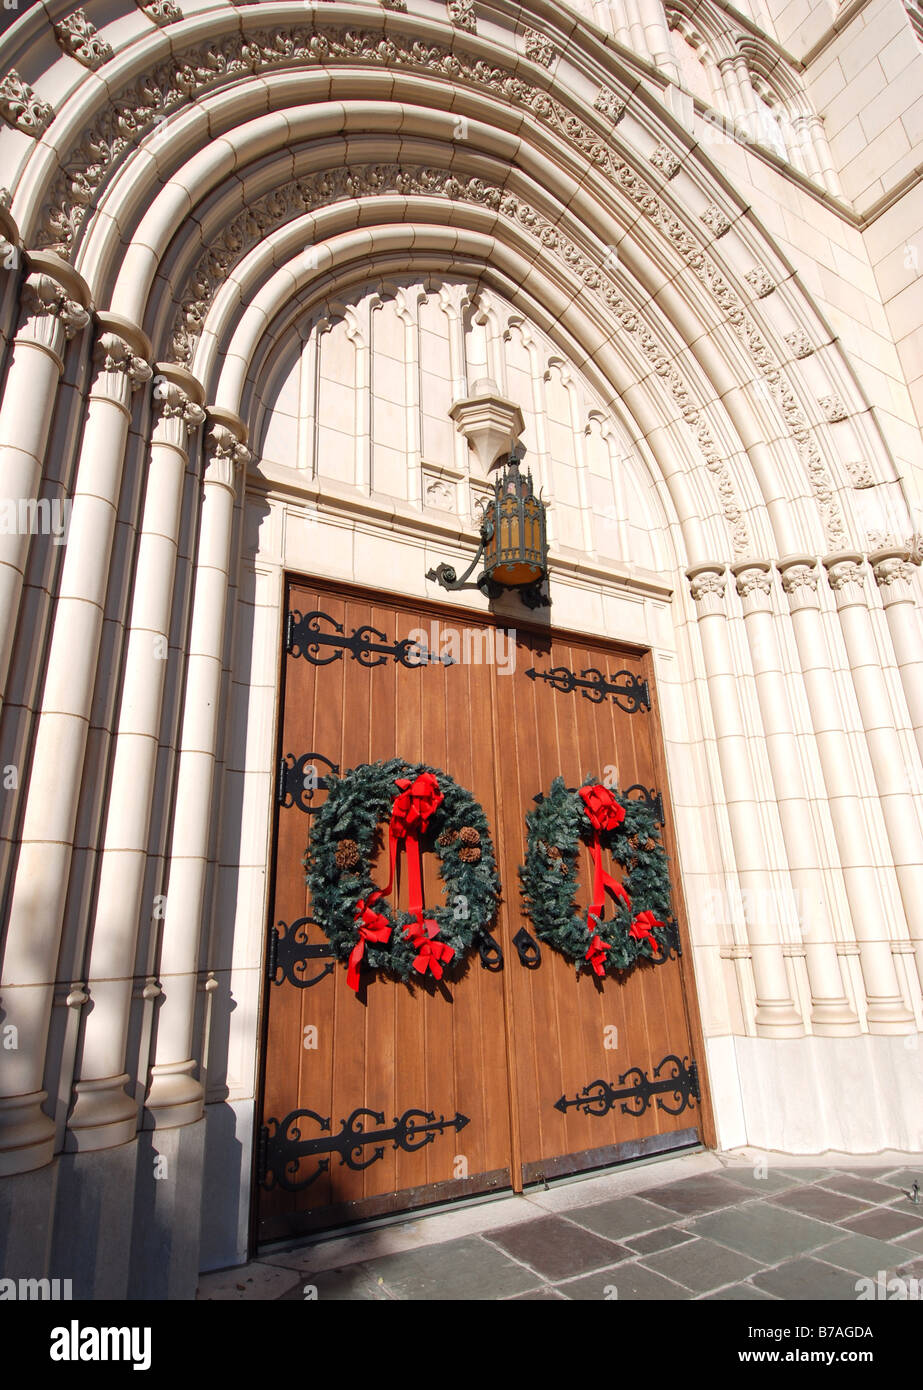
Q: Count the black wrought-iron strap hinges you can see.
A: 8